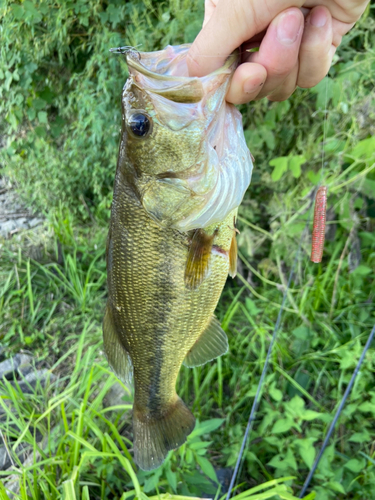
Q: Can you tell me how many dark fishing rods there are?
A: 2